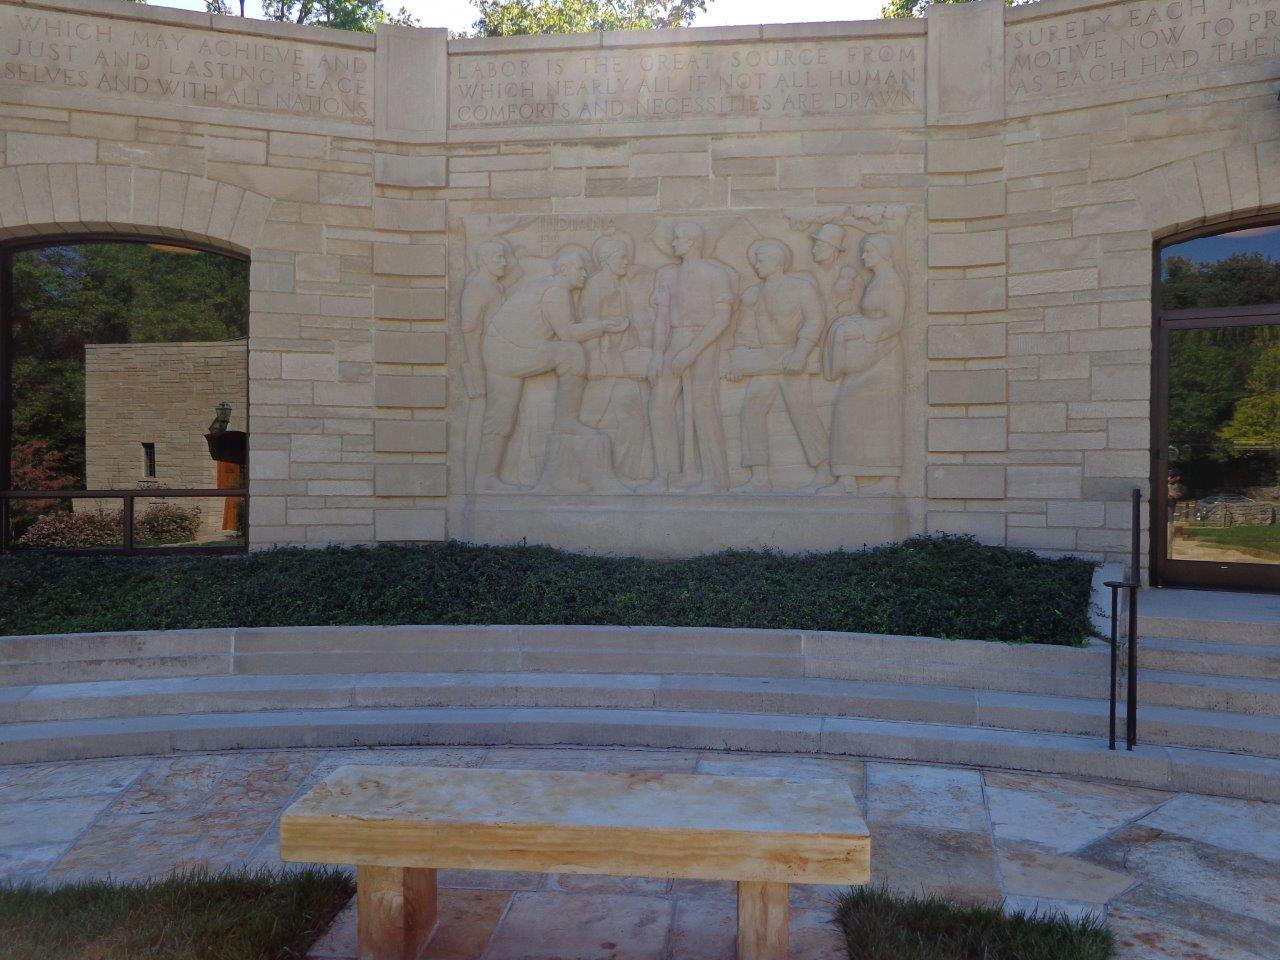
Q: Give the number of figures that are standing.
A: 7